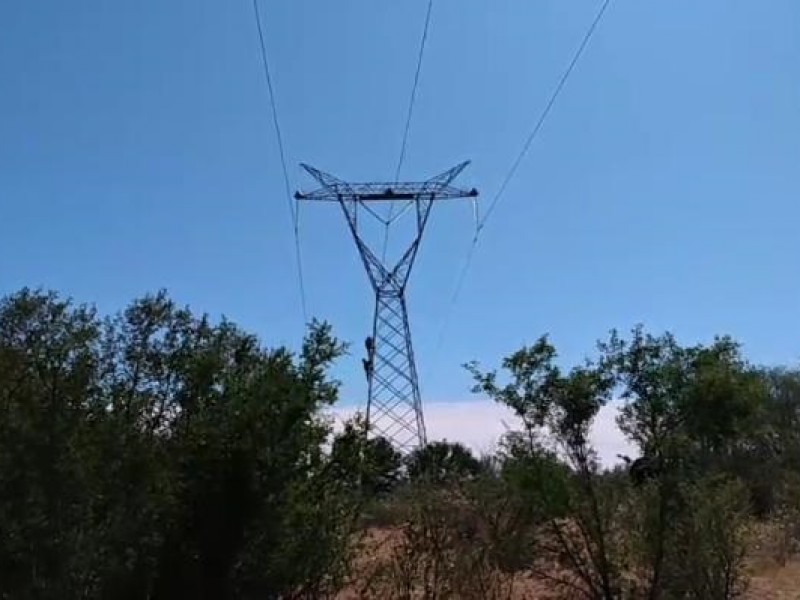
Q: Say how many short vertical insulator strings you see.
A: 2